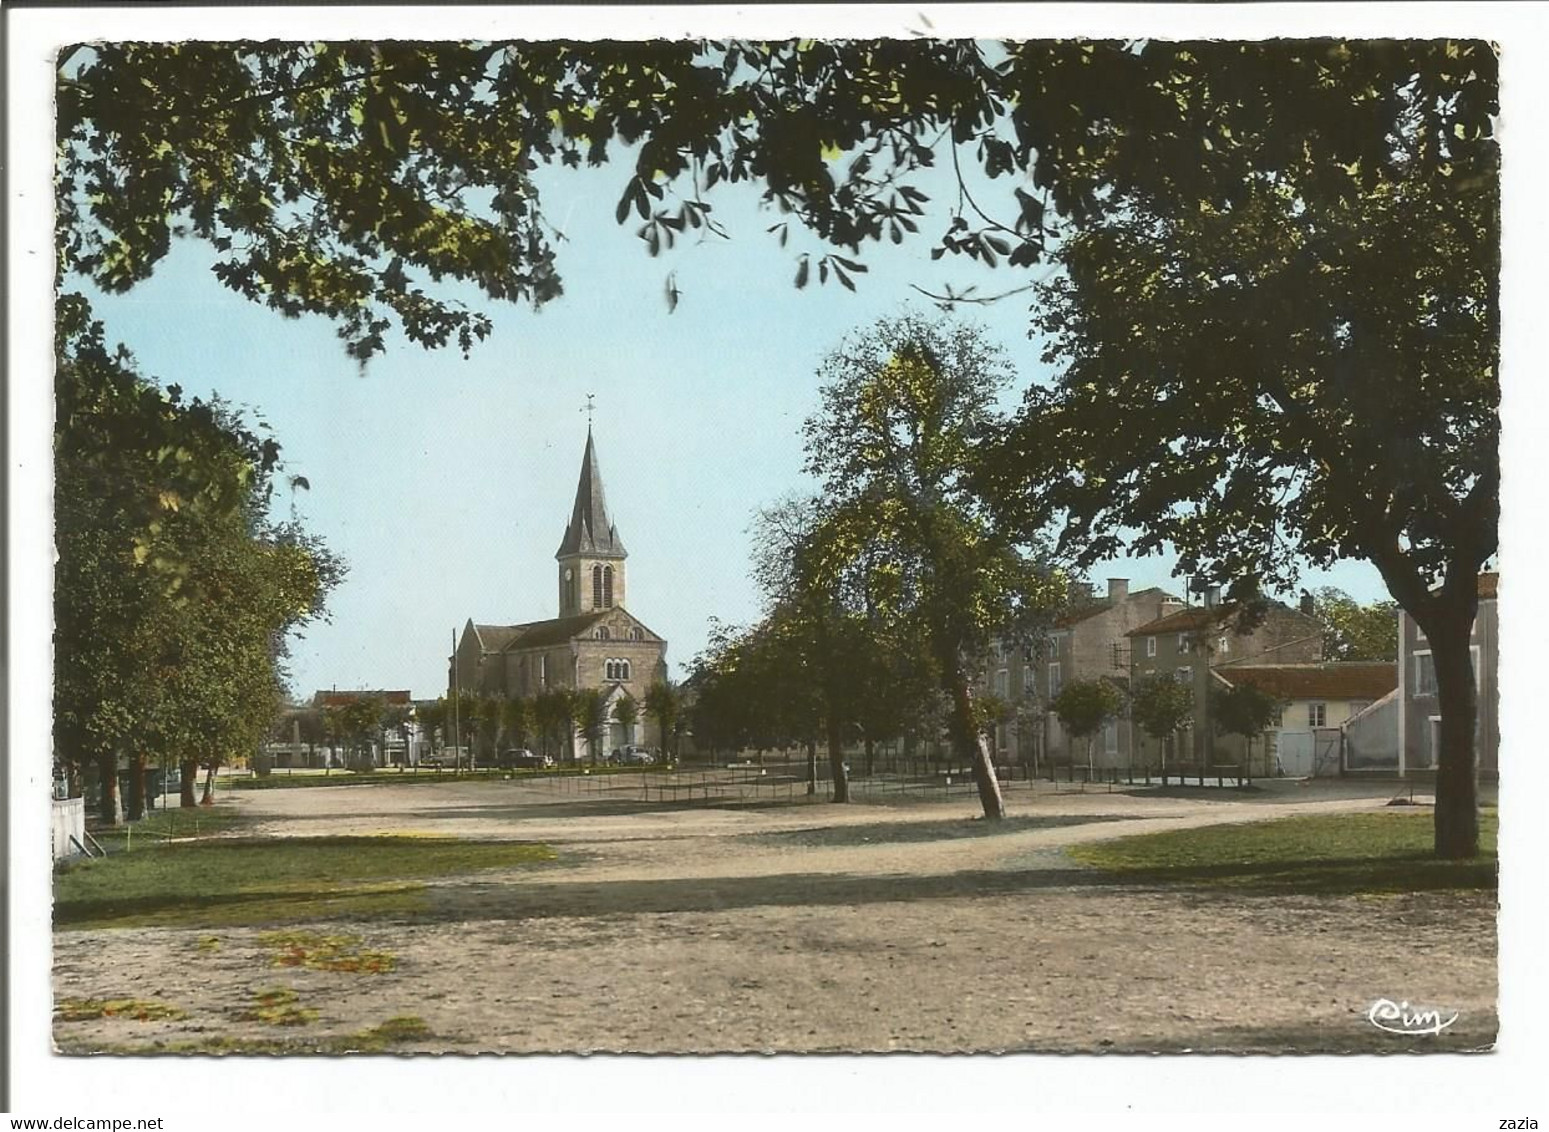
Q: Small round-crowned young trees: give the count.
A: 3